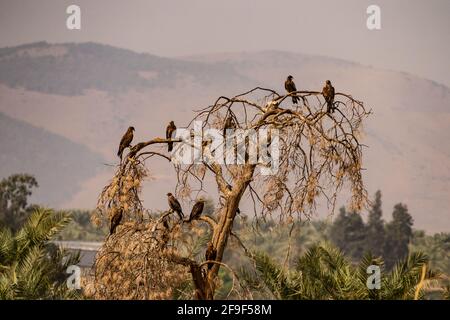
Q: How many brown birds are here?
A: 9